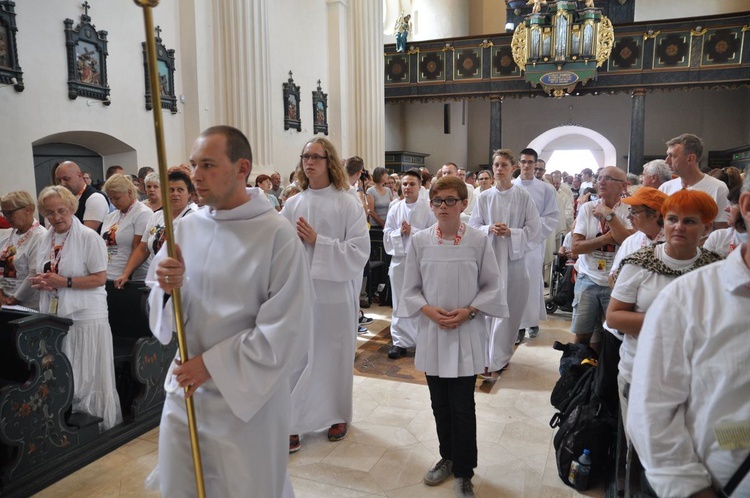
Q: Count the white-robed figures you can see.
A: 6